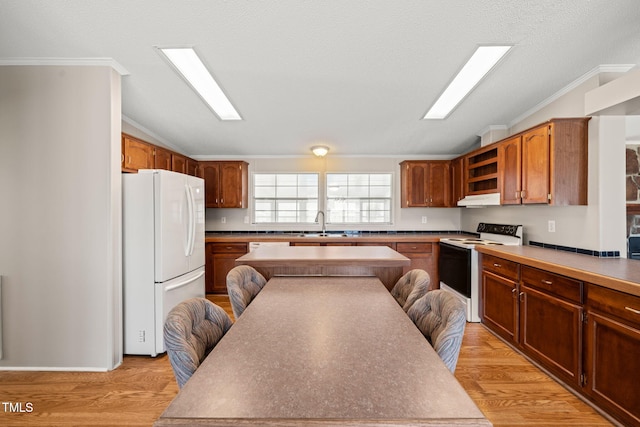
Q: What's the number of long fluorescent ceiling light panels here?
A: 2